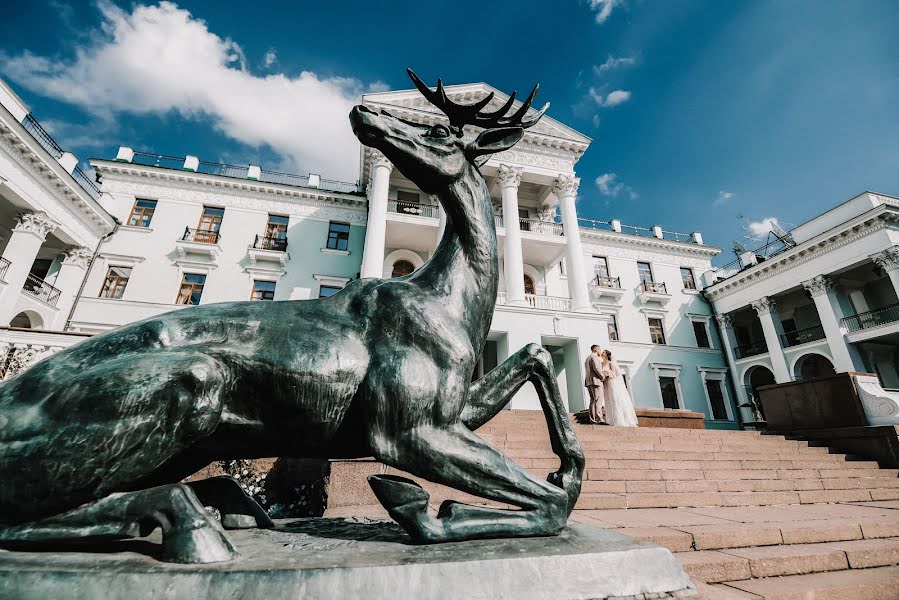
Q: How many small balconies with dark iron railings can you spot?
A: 4